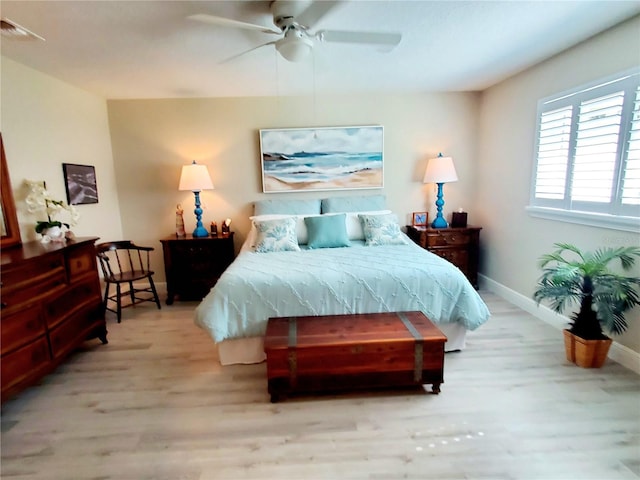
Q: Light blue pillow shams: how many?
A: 2